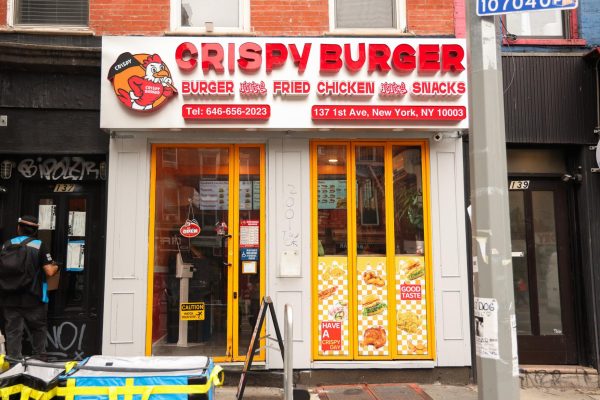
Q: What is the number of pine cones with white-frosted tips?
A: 0